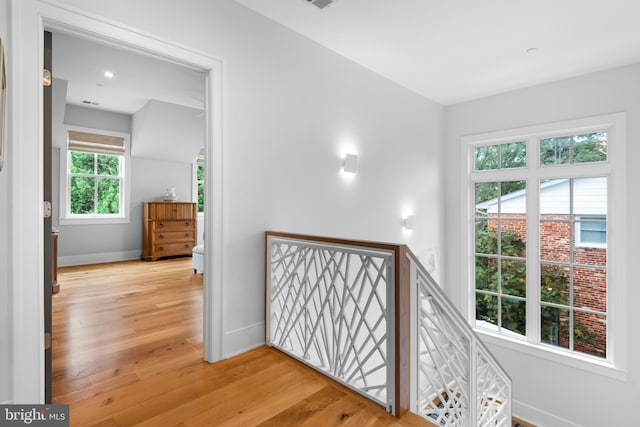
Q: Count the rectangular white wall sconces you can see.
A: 2